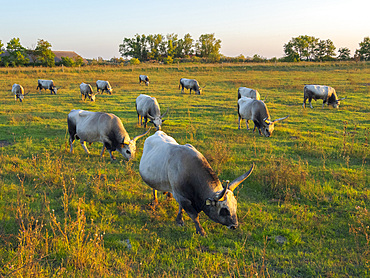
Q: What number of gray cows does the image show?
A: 12